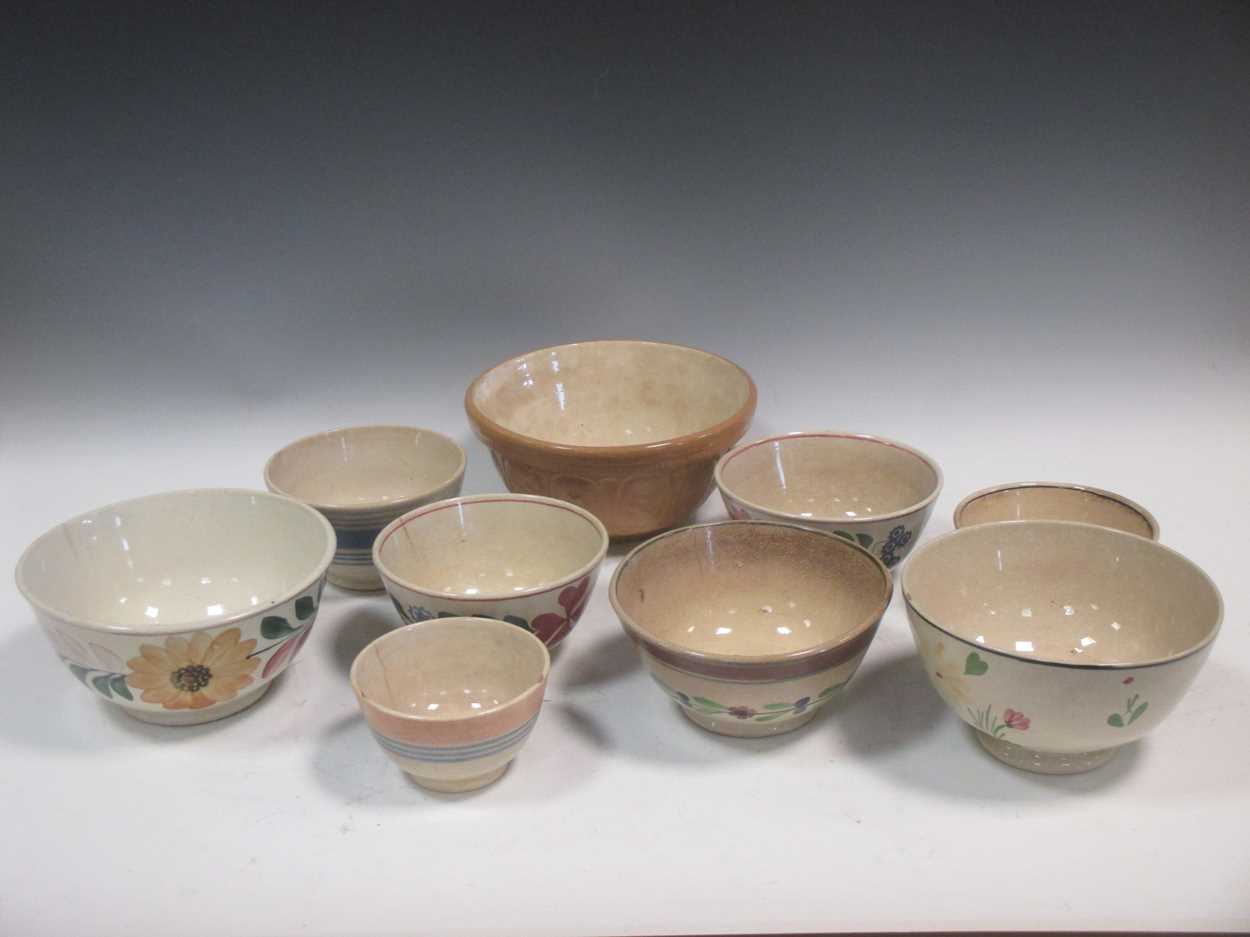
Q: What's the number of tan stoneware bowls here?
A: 1